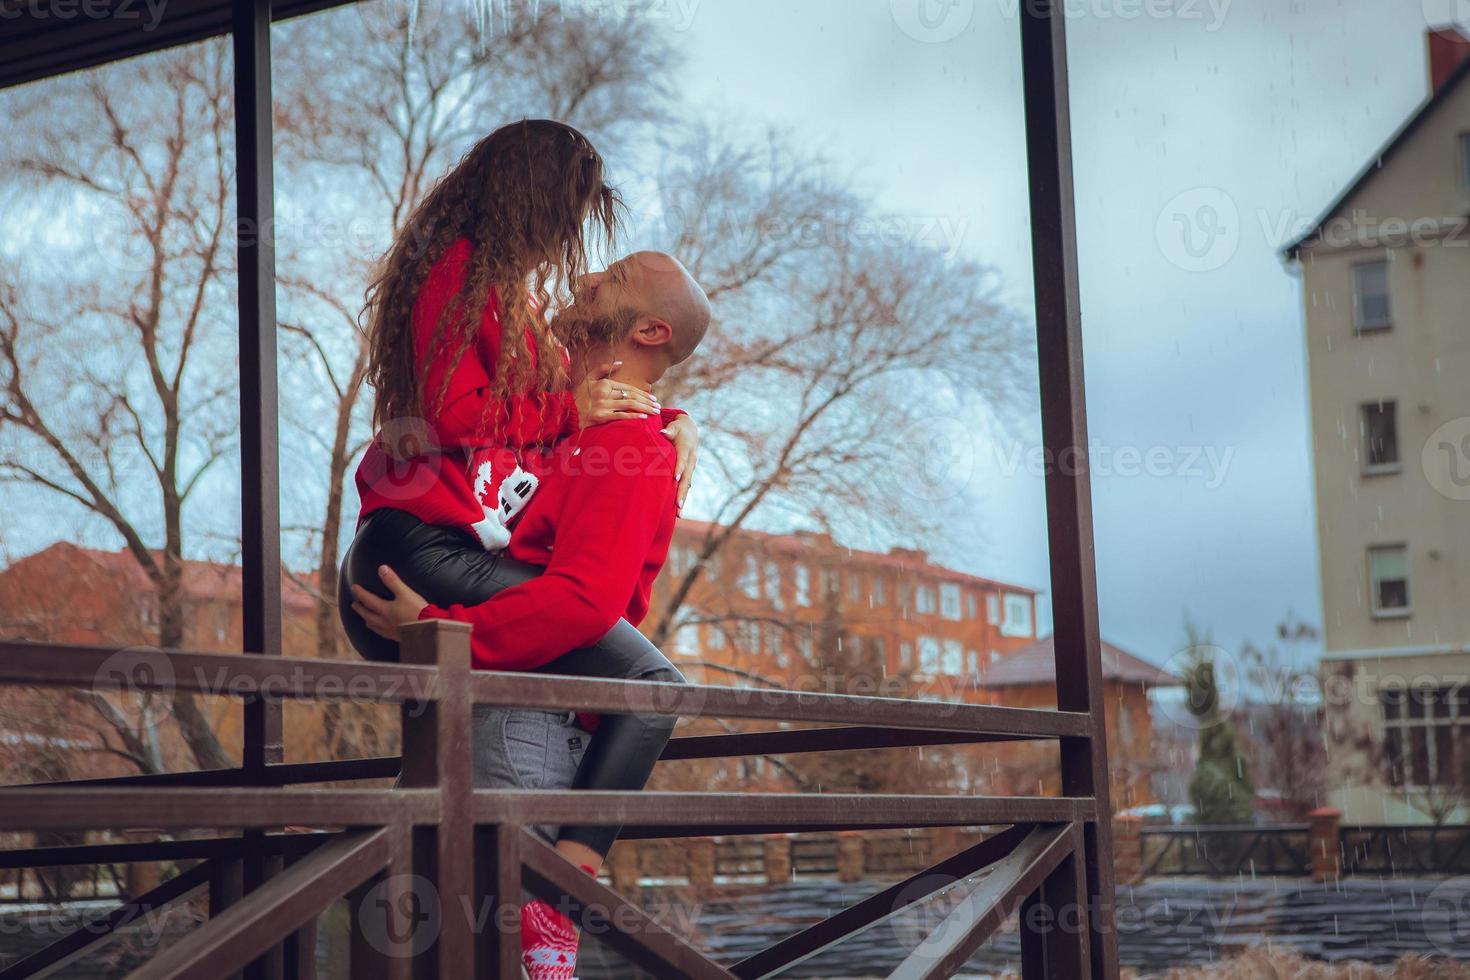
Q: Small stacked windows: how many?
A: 3